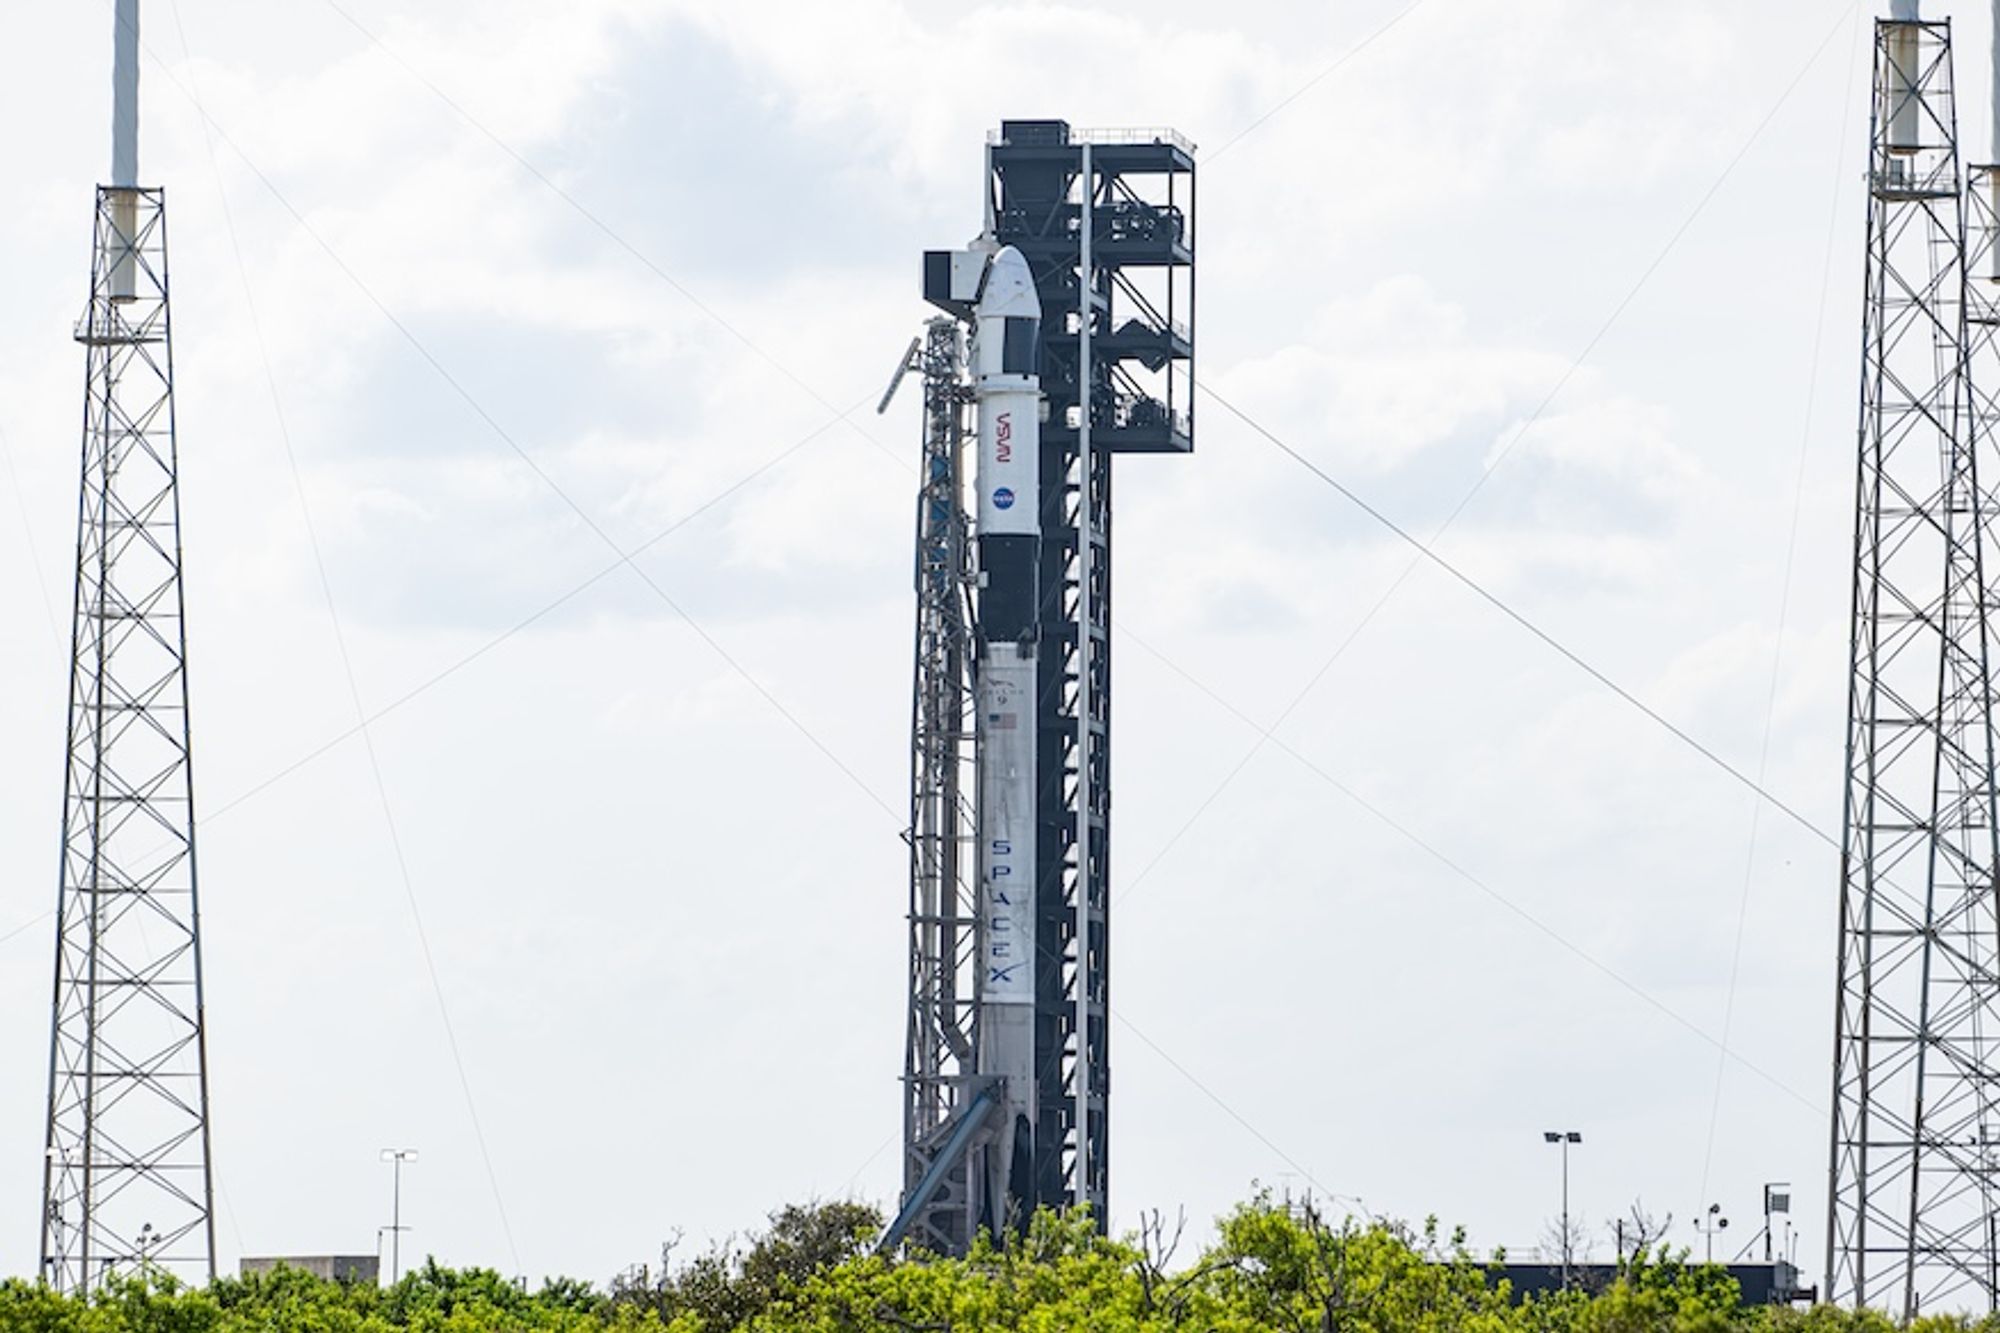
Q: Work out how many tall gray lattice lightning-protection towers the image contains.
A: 3